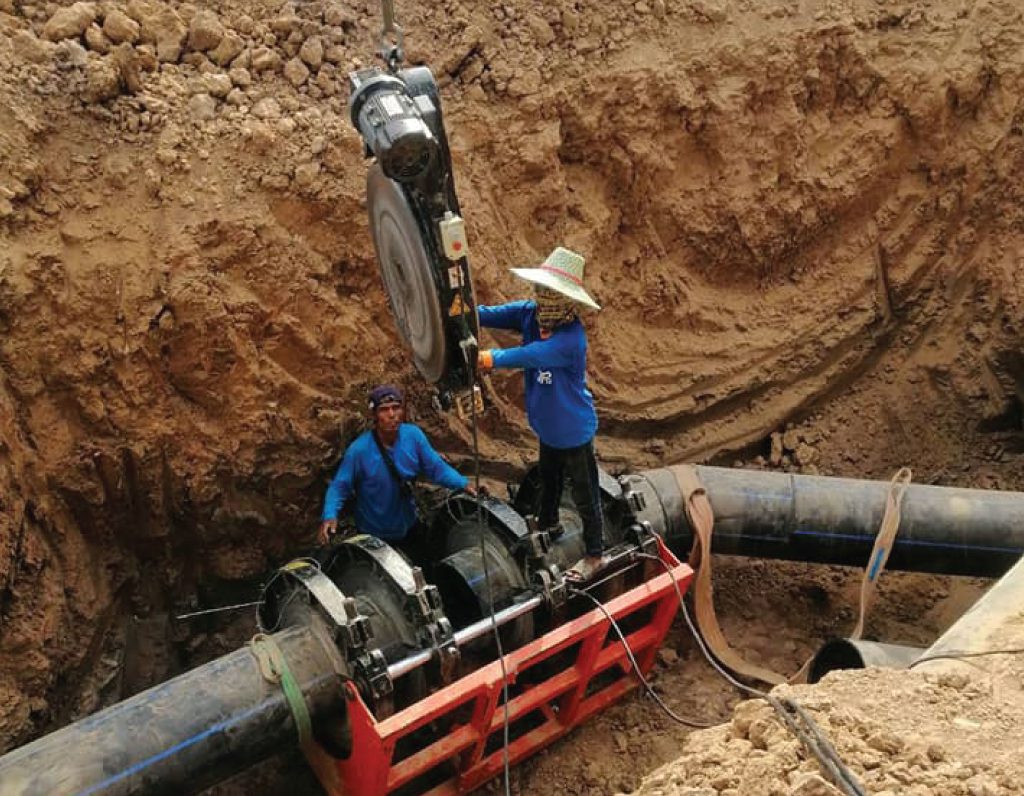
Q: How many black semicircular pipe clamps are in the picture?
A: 4